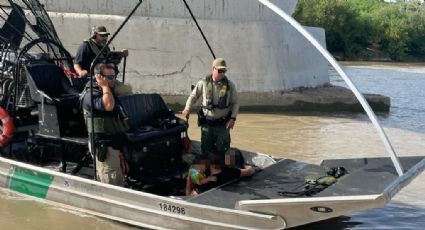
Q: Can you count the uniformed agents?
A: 3